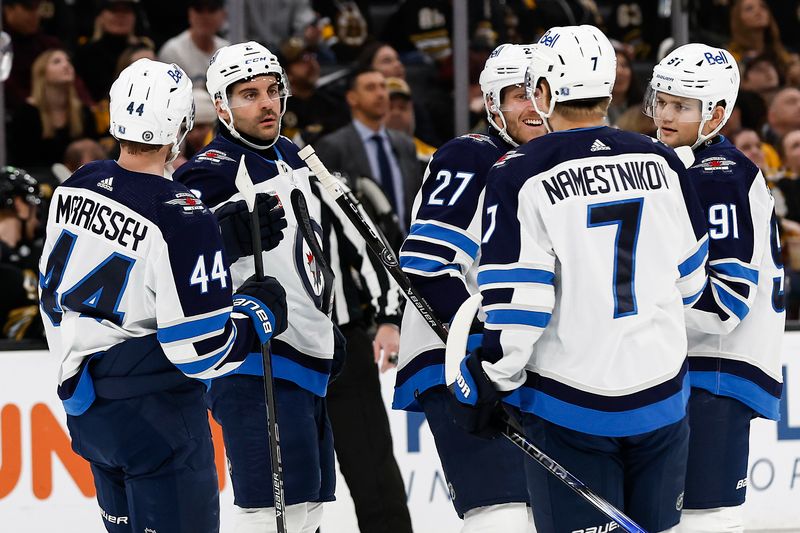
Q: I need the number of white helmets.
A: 5